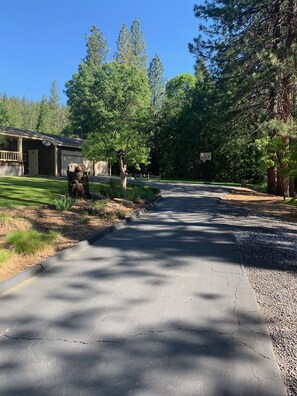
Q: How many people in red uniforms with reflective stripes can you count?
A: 0